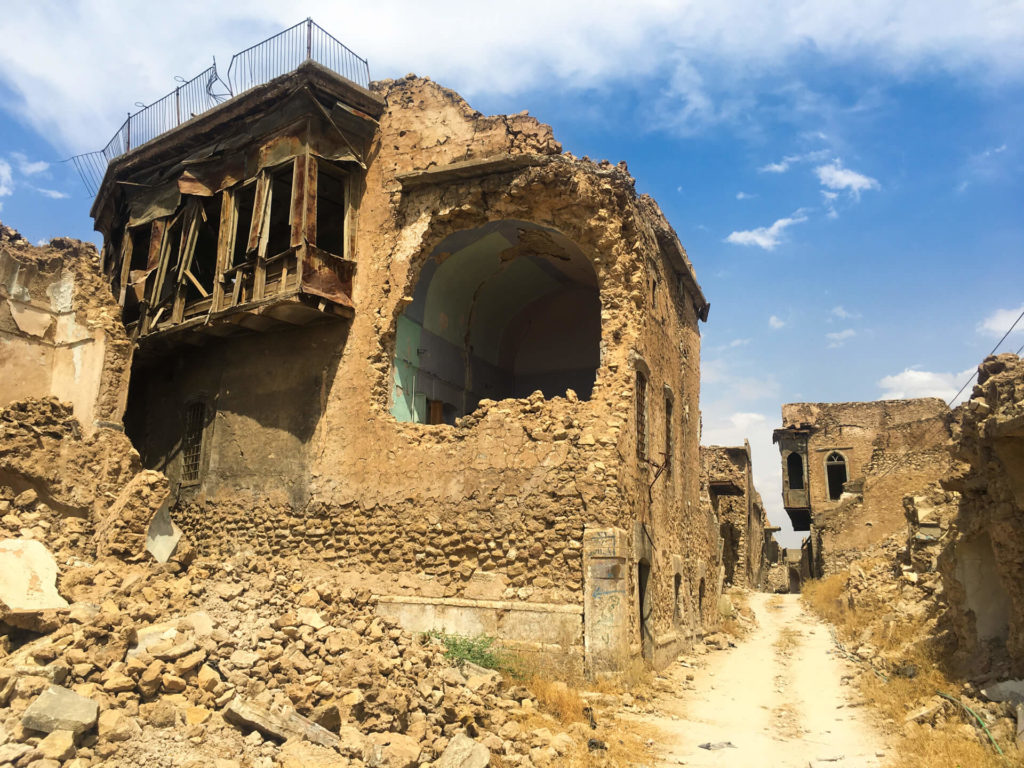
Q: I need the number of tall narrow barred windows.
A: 3